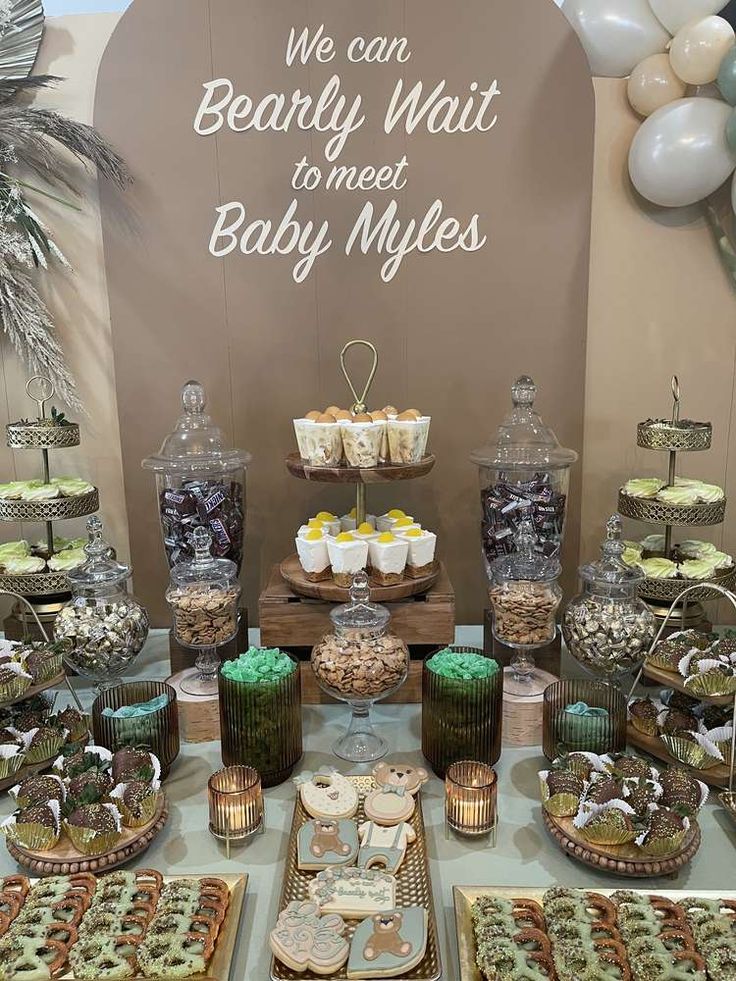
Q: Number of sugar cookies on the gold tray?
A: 7